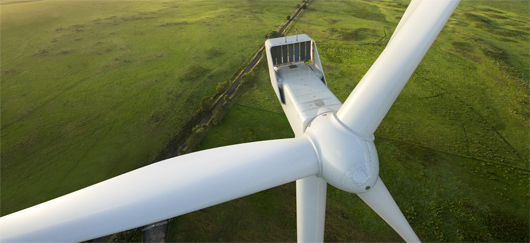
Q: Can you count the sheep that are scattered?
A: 0